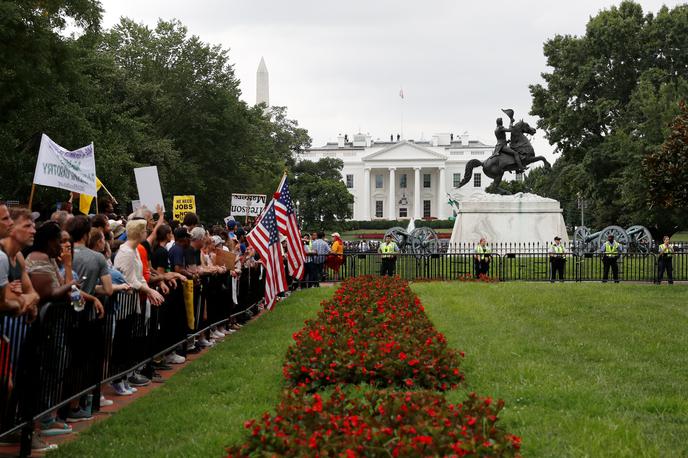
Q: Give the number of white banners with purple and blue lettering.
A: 1